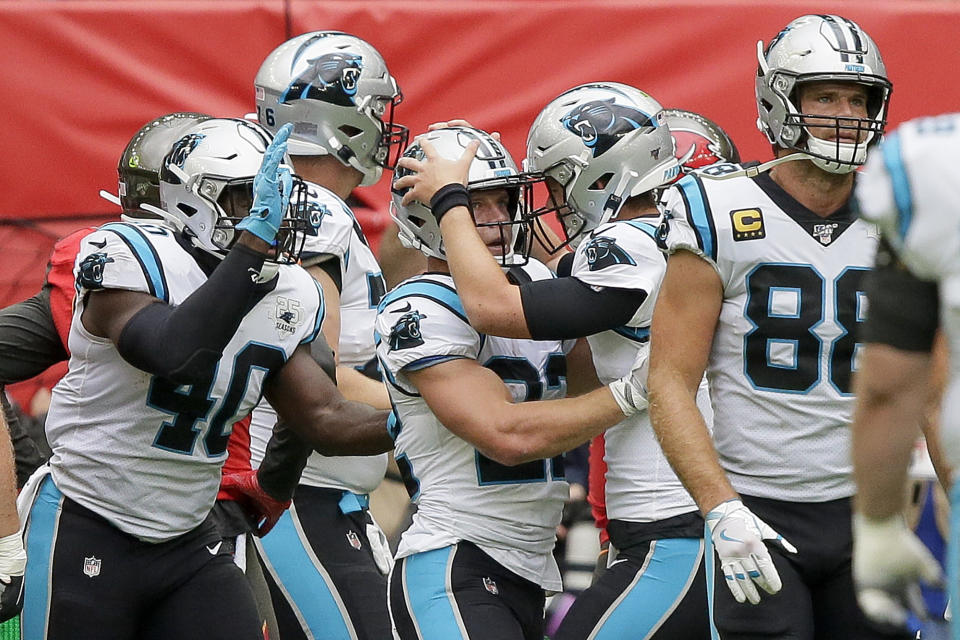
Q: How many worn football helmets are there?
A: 7